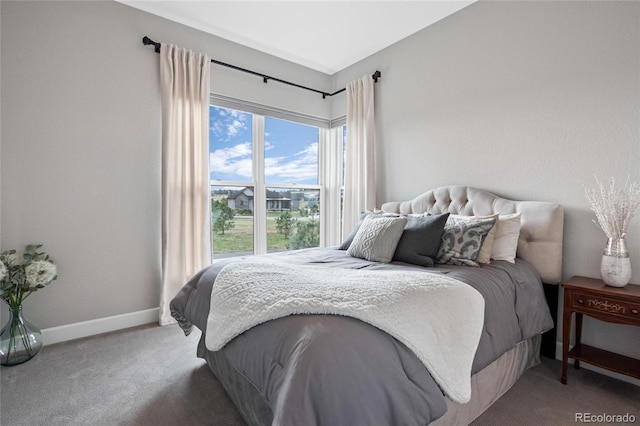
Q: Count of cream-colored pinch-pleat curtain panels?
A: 2